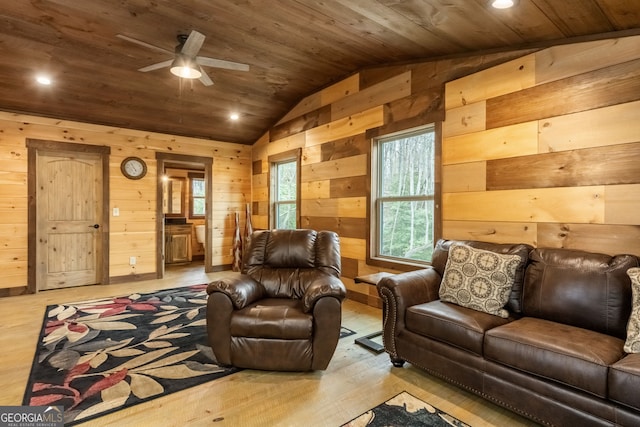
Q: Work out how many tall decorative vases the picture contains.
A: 2